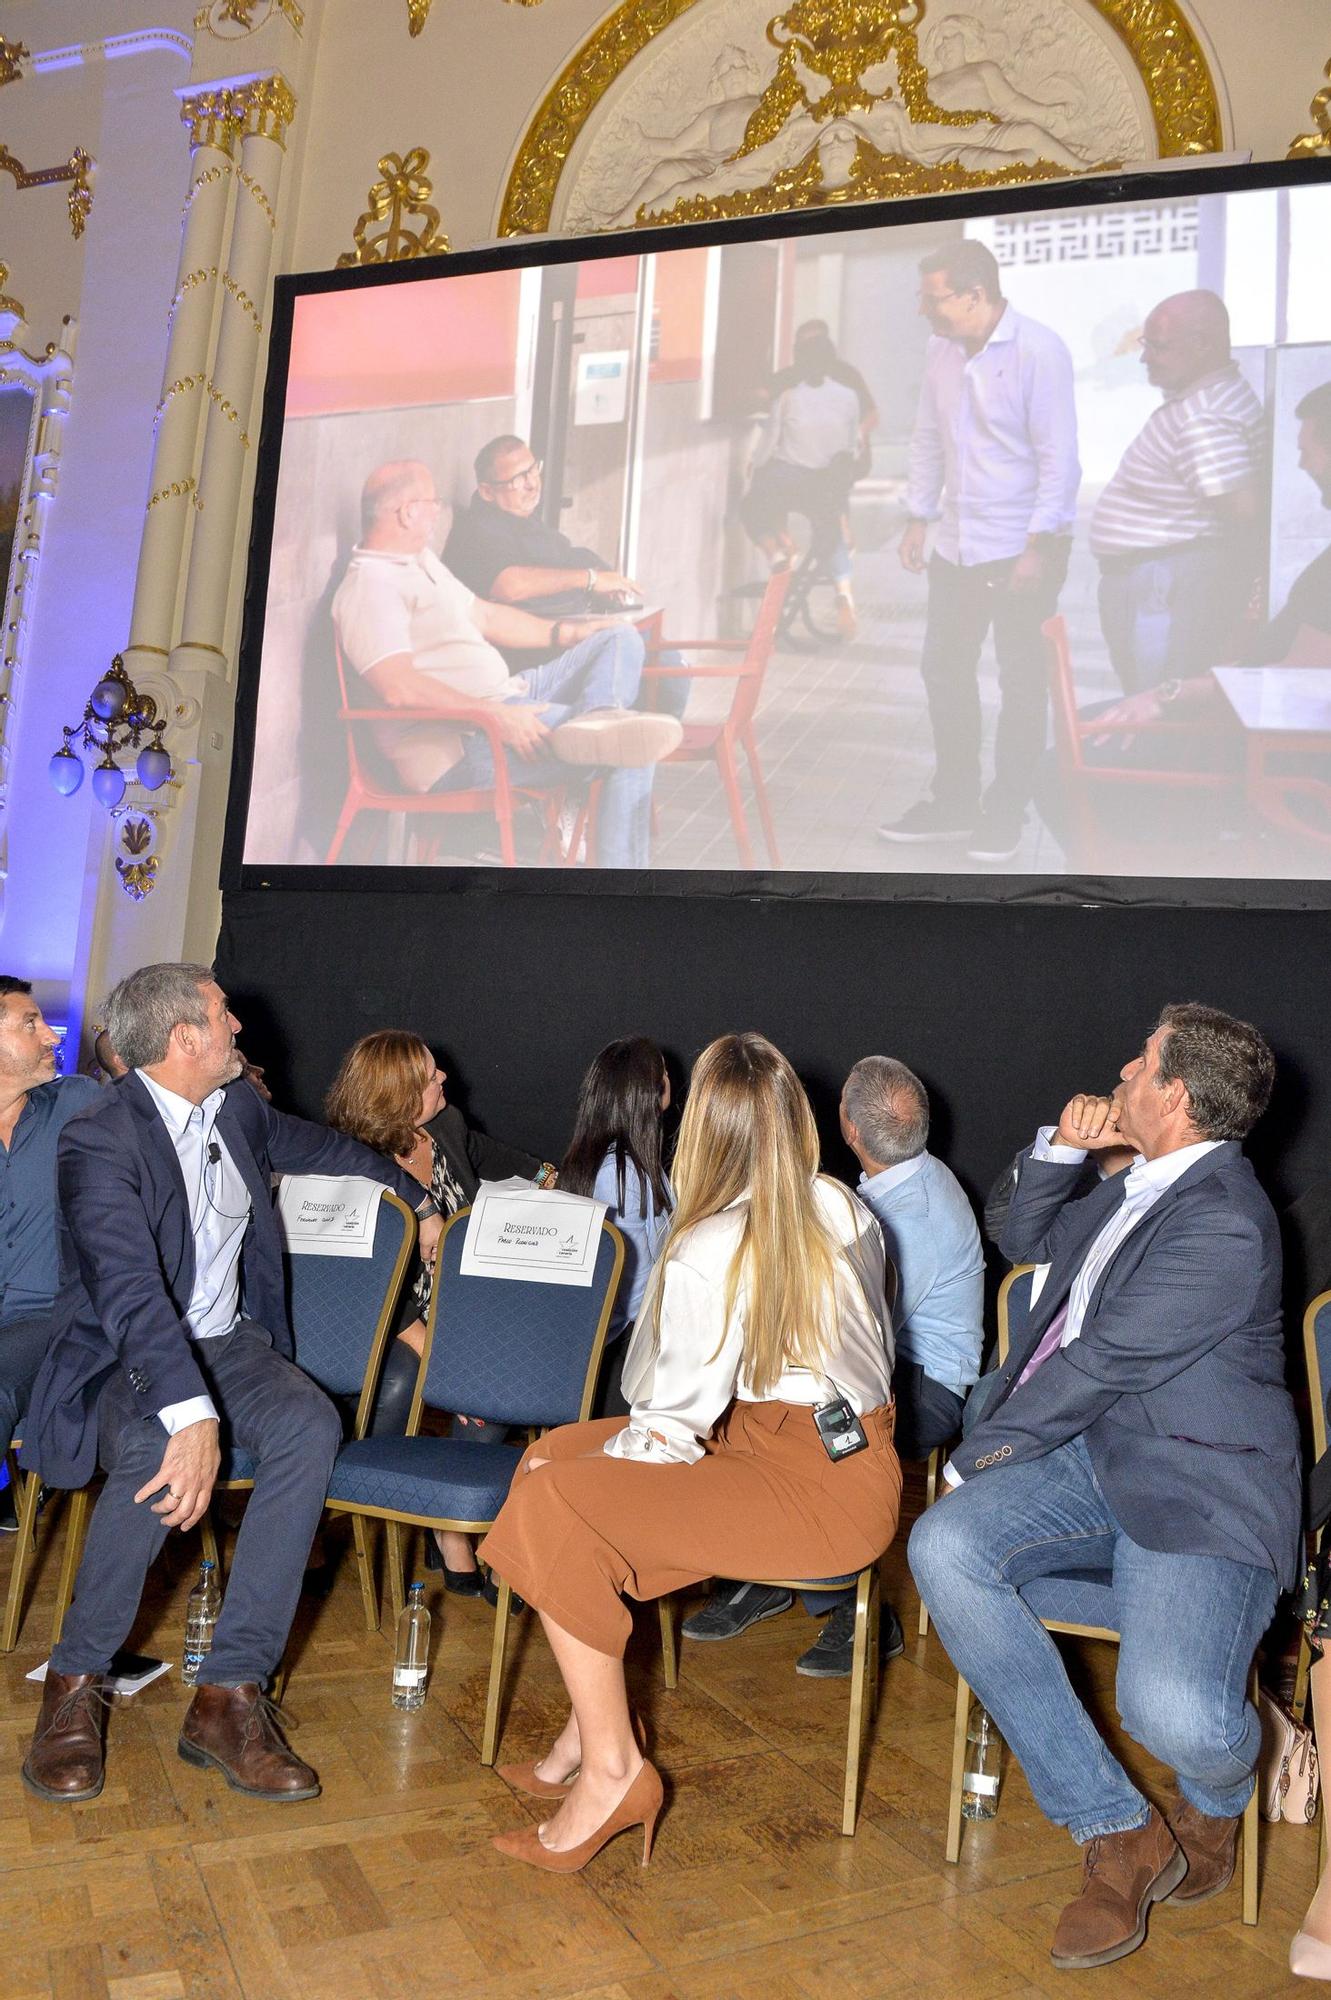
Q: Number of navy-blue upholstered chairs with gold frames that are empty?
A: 1